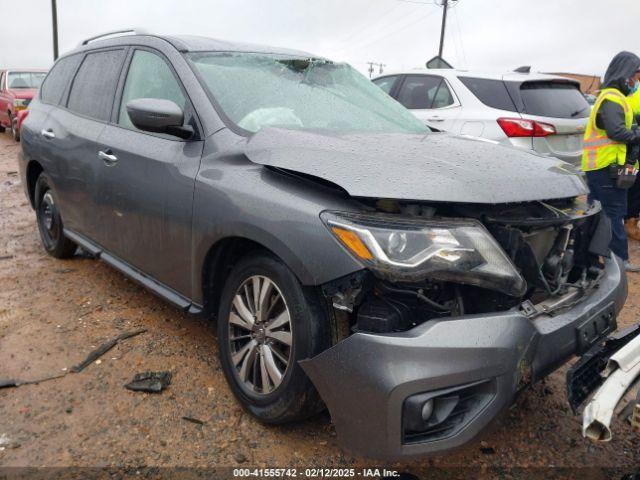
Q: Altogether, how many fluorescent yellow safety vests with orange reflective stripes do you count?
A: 1